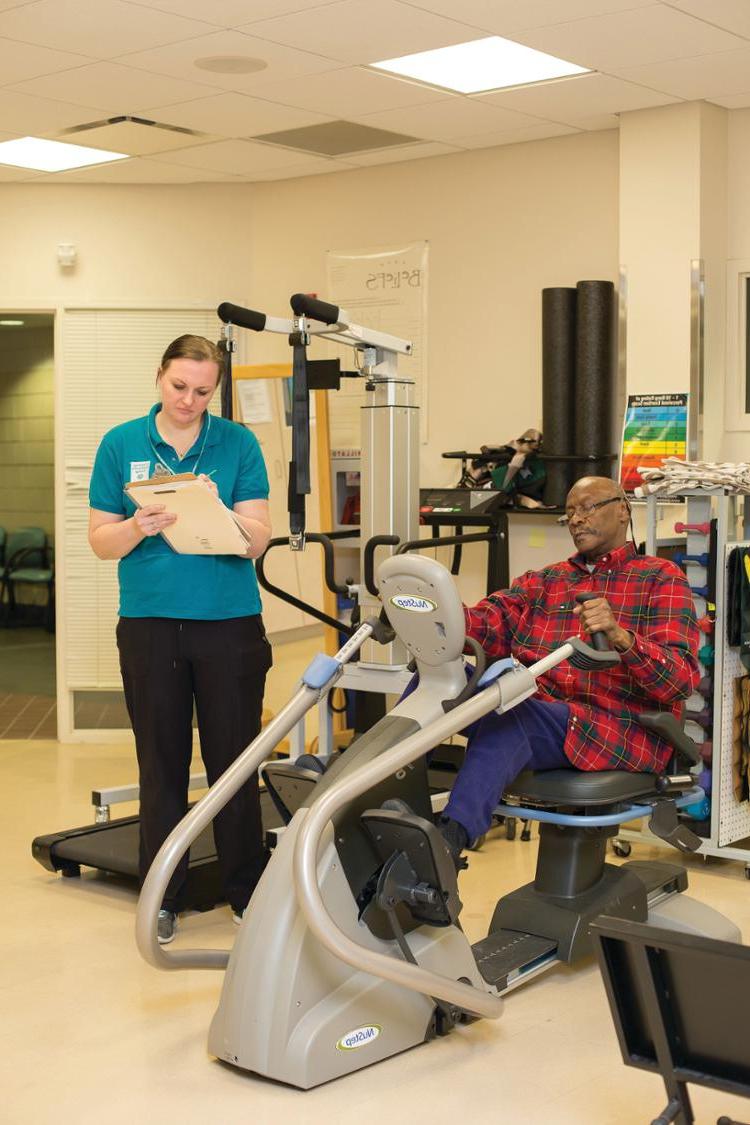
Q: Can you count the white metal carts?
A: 1